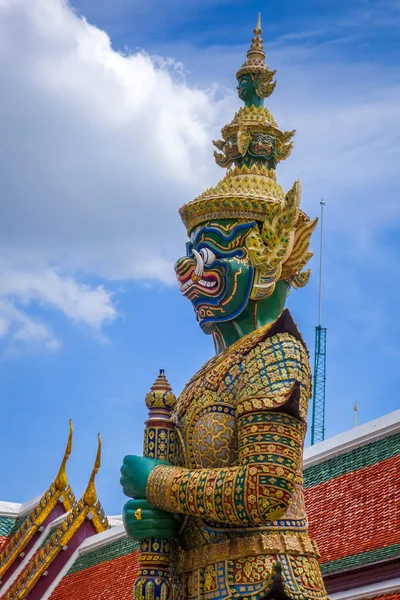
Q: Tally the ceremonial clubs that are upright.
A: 1